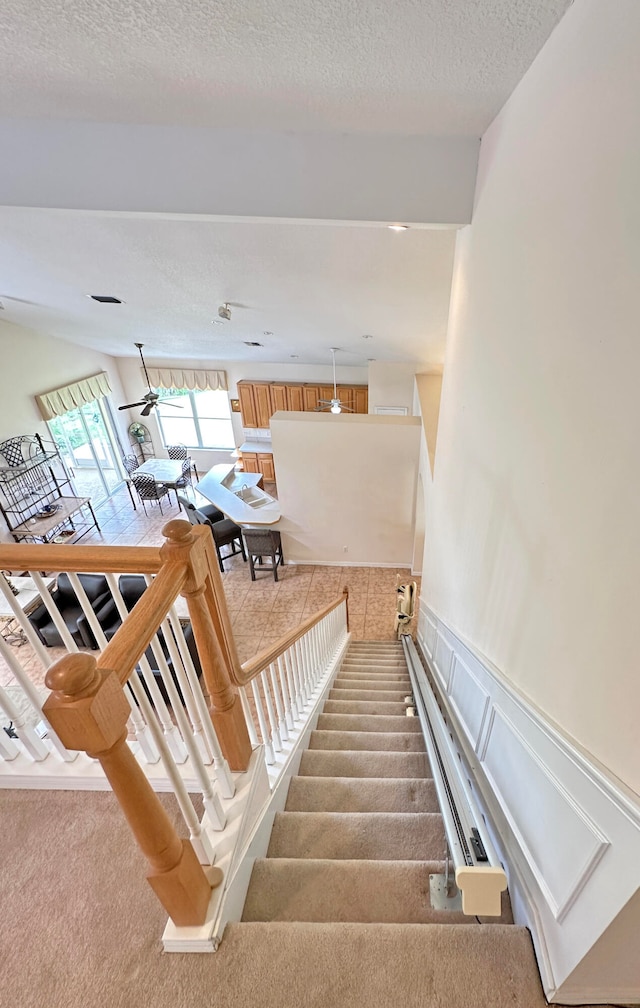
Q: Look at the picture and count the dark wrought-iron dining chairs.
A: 4